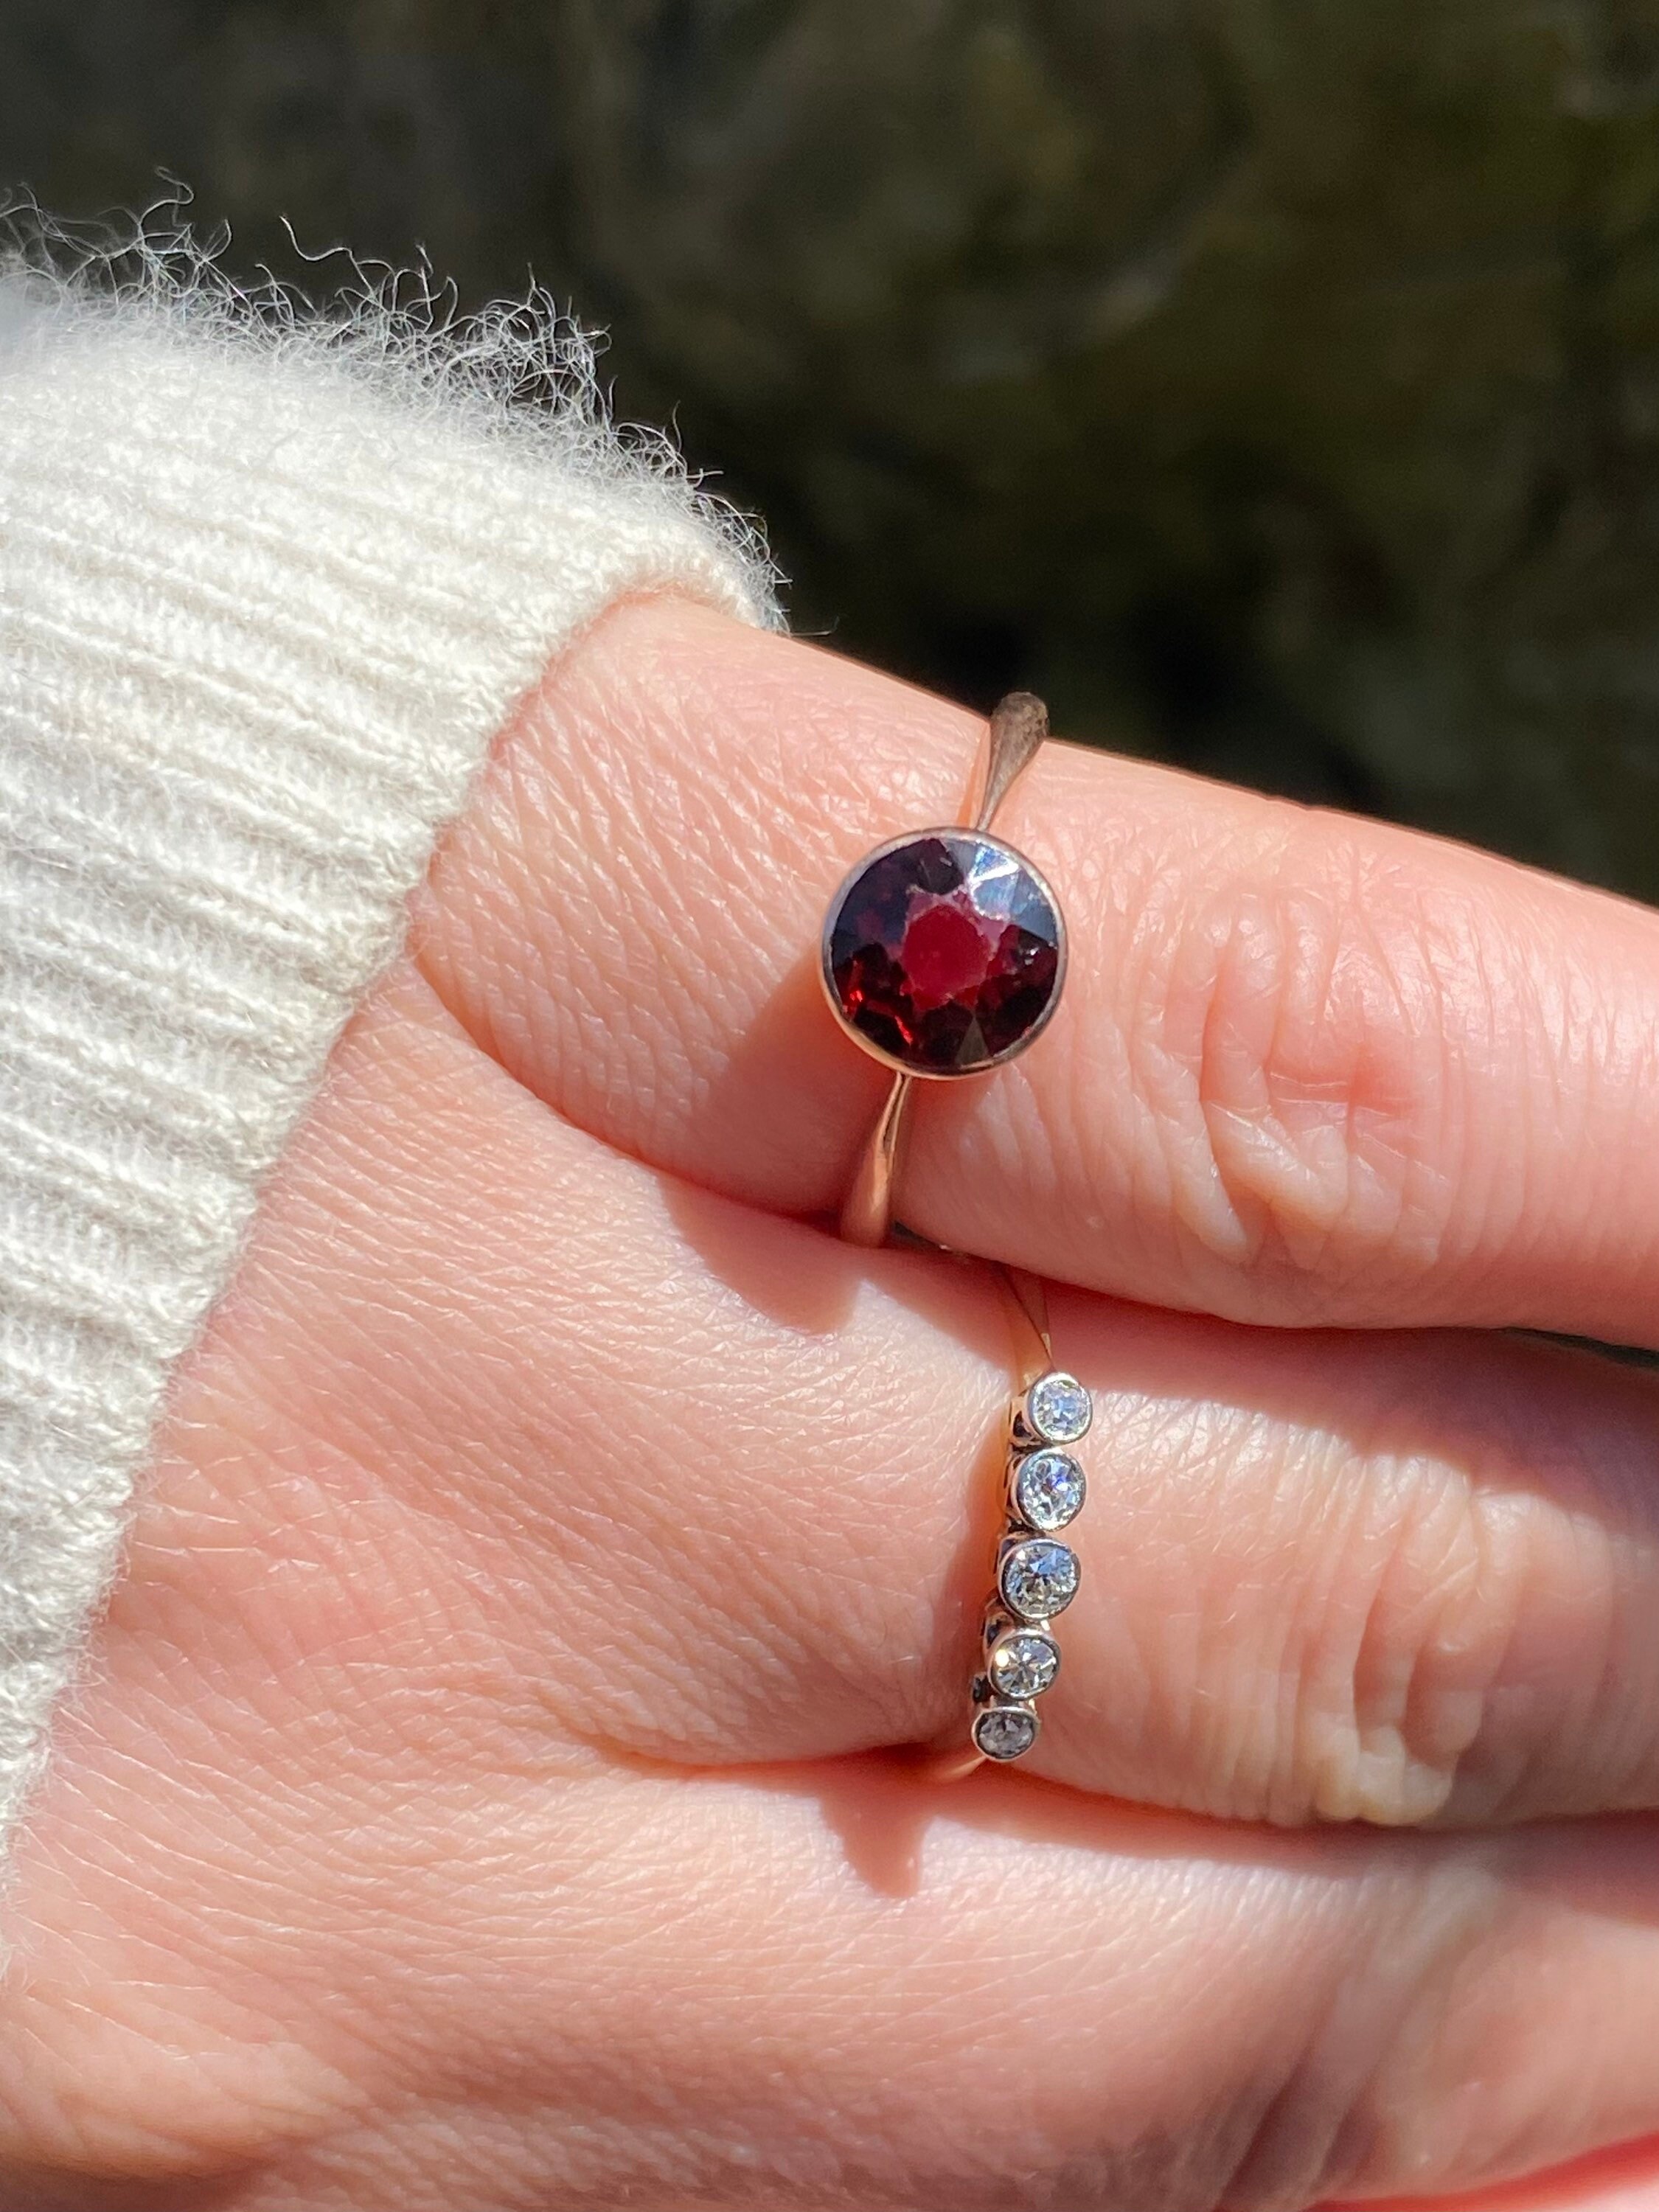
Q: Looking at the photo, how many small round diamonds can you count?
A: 5